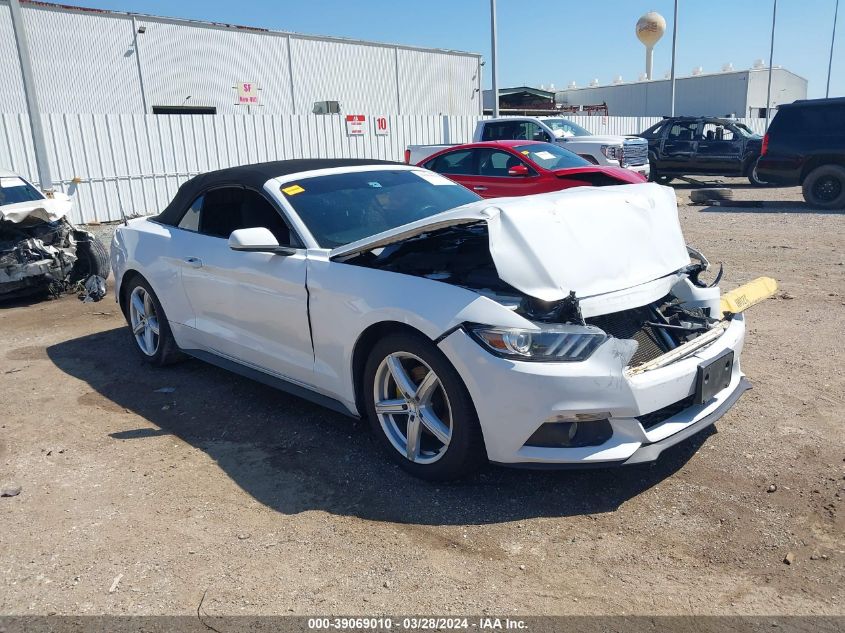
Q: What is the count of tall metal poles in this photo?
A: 5